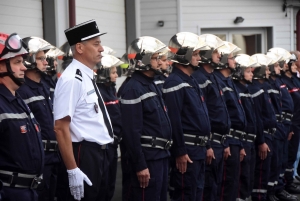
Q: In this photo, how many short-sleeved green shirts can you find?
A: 0